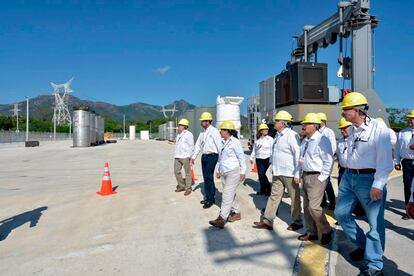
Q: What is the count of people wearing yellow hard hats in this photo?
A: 11